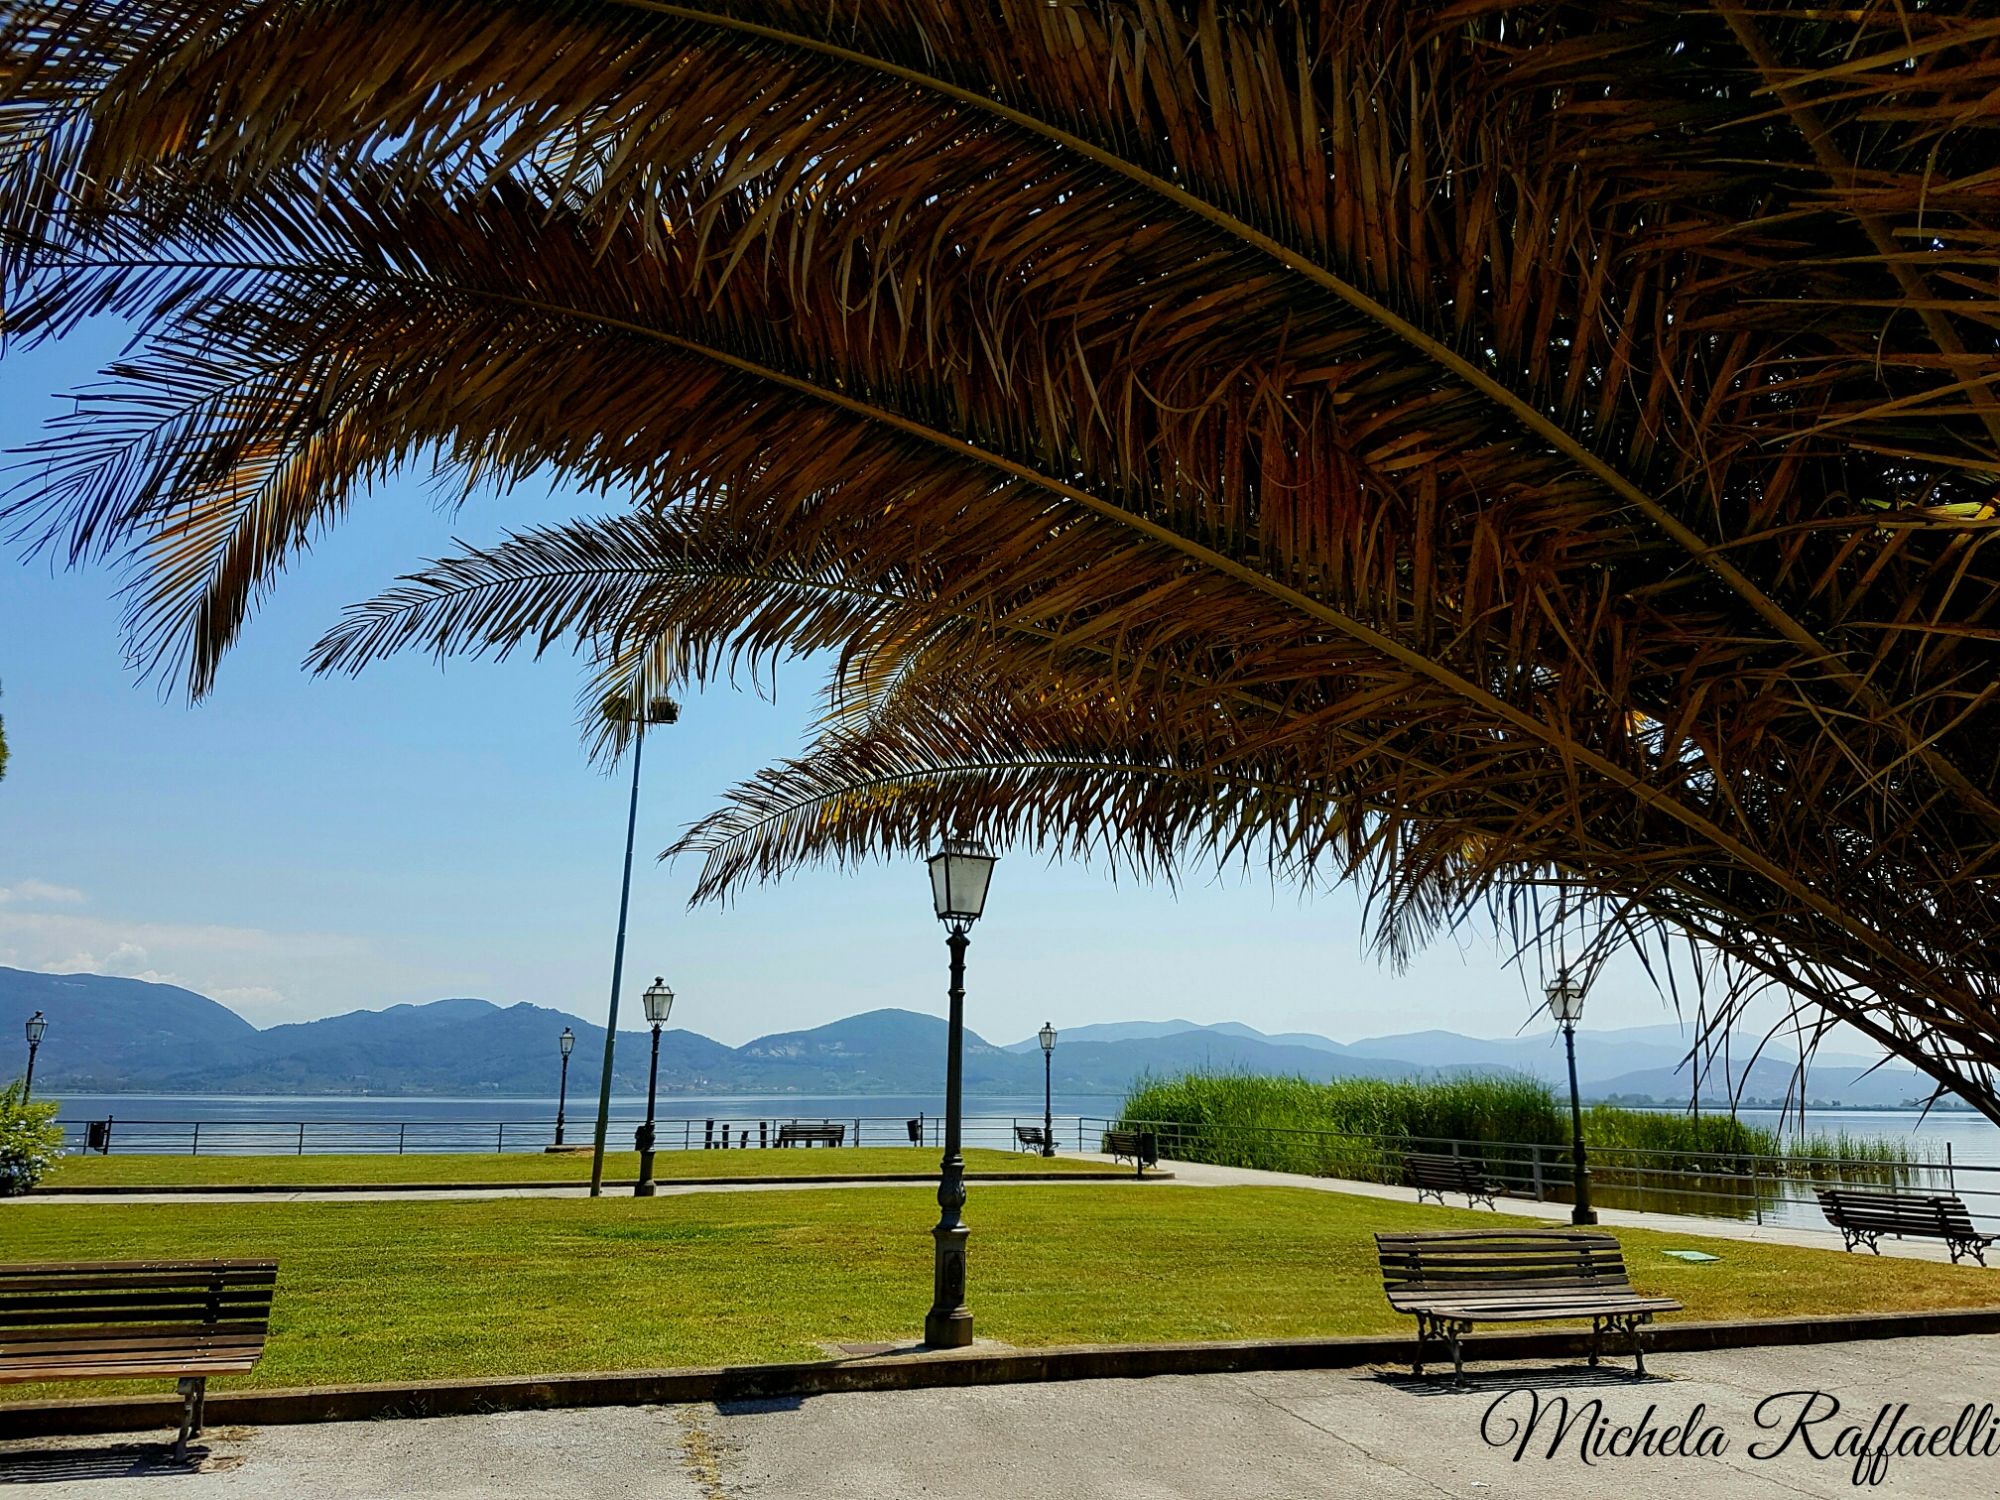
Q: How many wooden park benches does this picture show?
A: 7